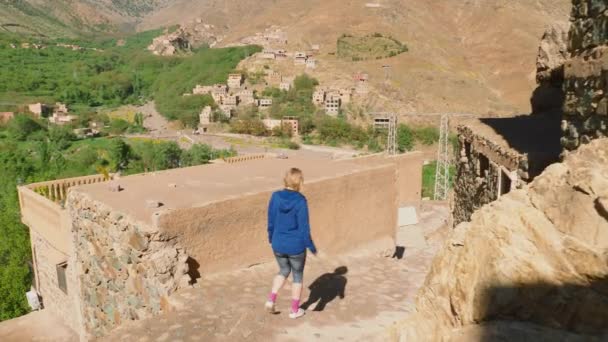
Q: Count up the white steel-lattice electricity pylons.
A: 2